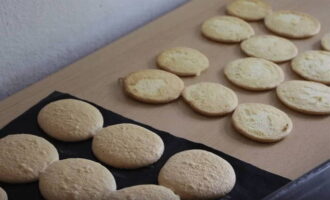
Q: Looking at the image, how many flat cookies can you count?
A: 12